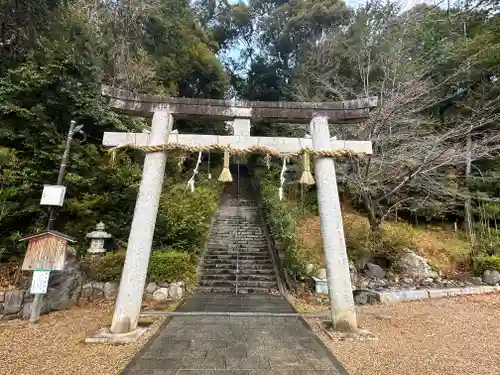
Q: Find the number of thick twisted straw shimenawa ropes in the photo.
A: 1